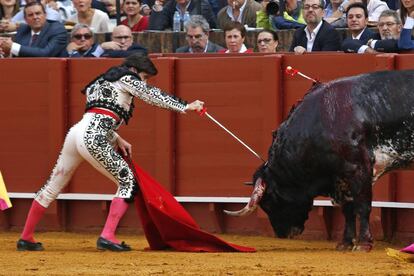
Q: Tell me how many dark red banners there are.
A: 1